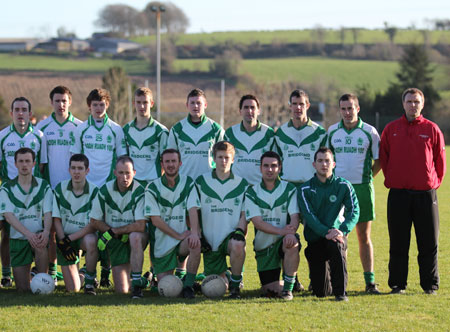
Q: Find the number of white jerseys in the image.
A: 14